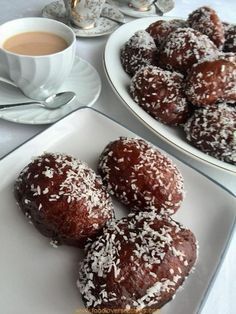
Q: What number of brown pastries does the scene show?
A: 11